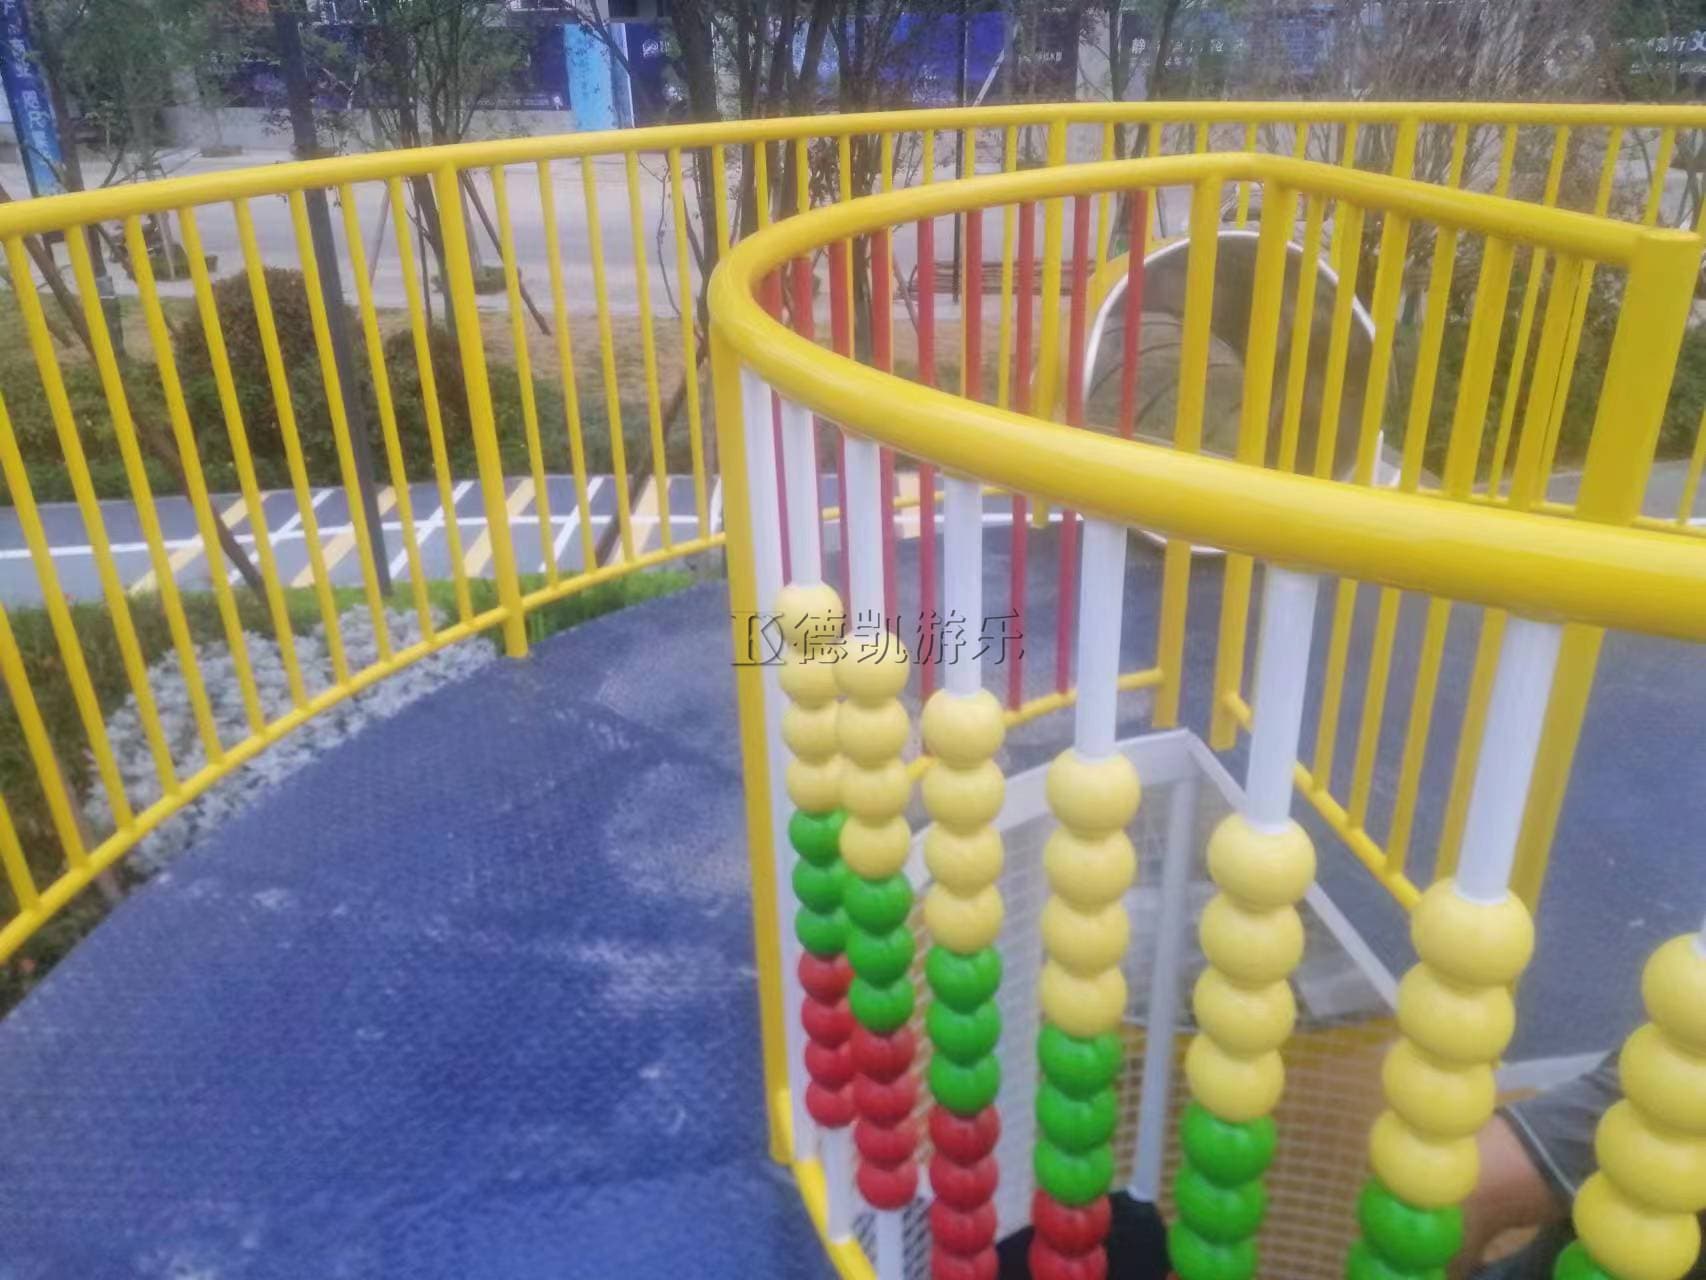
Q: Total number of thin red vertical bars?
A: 9